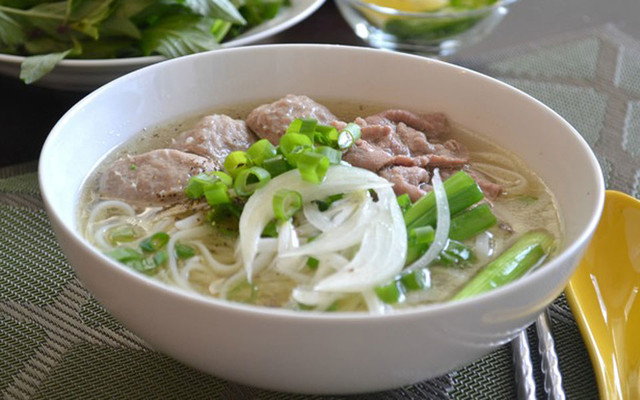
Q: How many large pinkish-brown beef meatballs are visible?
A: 3